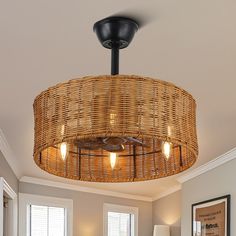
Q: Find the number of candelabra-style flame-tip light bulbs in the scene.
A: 3